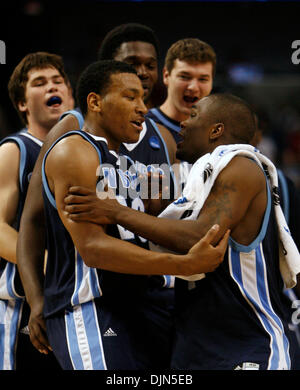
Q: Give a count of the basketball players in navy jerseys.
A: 5